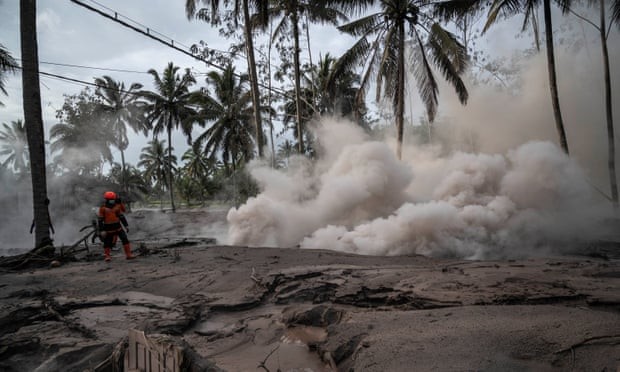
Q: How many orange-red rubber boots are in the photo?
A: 2